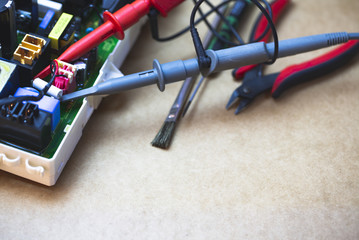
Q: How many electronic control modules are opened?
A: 1